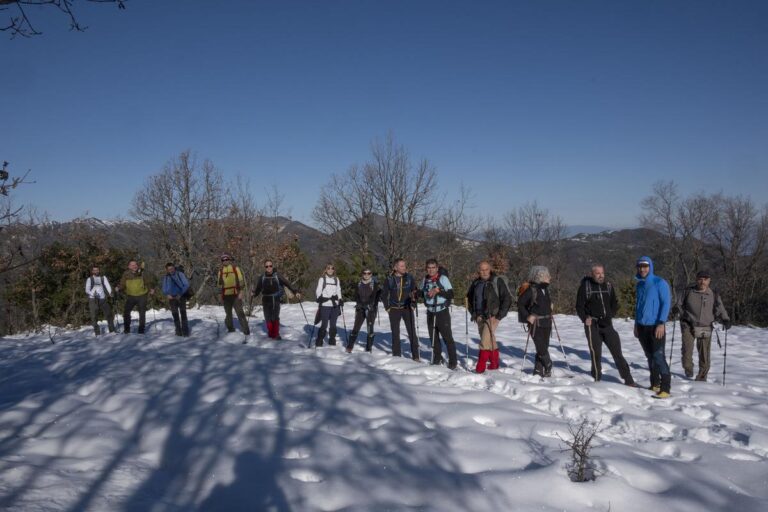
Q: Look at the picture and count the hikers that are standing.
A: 14